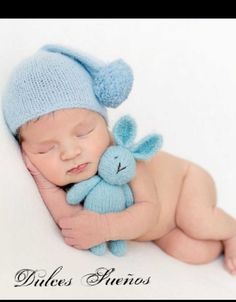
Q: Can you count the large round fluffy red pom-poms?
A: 0